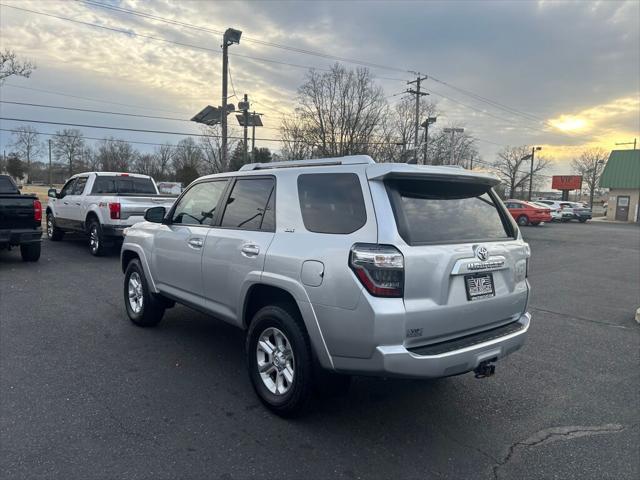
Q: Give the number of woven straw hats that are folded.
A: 0